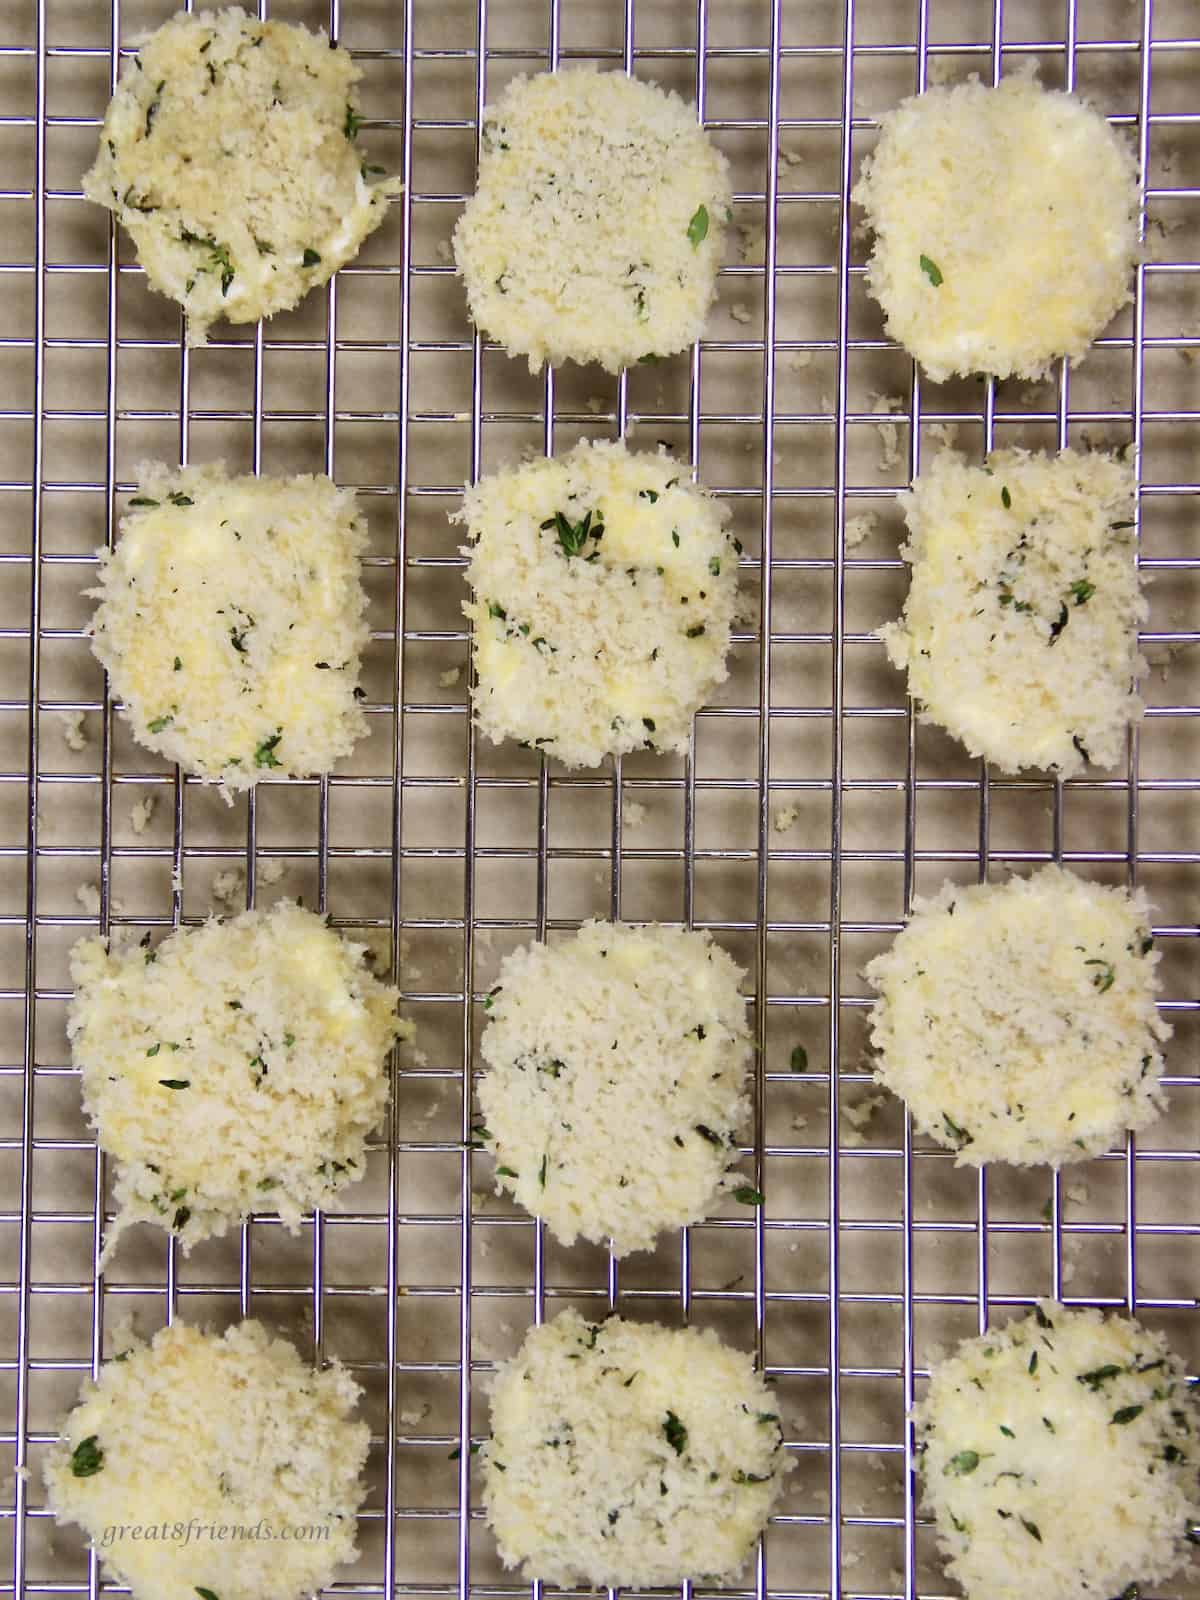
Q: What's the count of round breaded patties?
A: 12